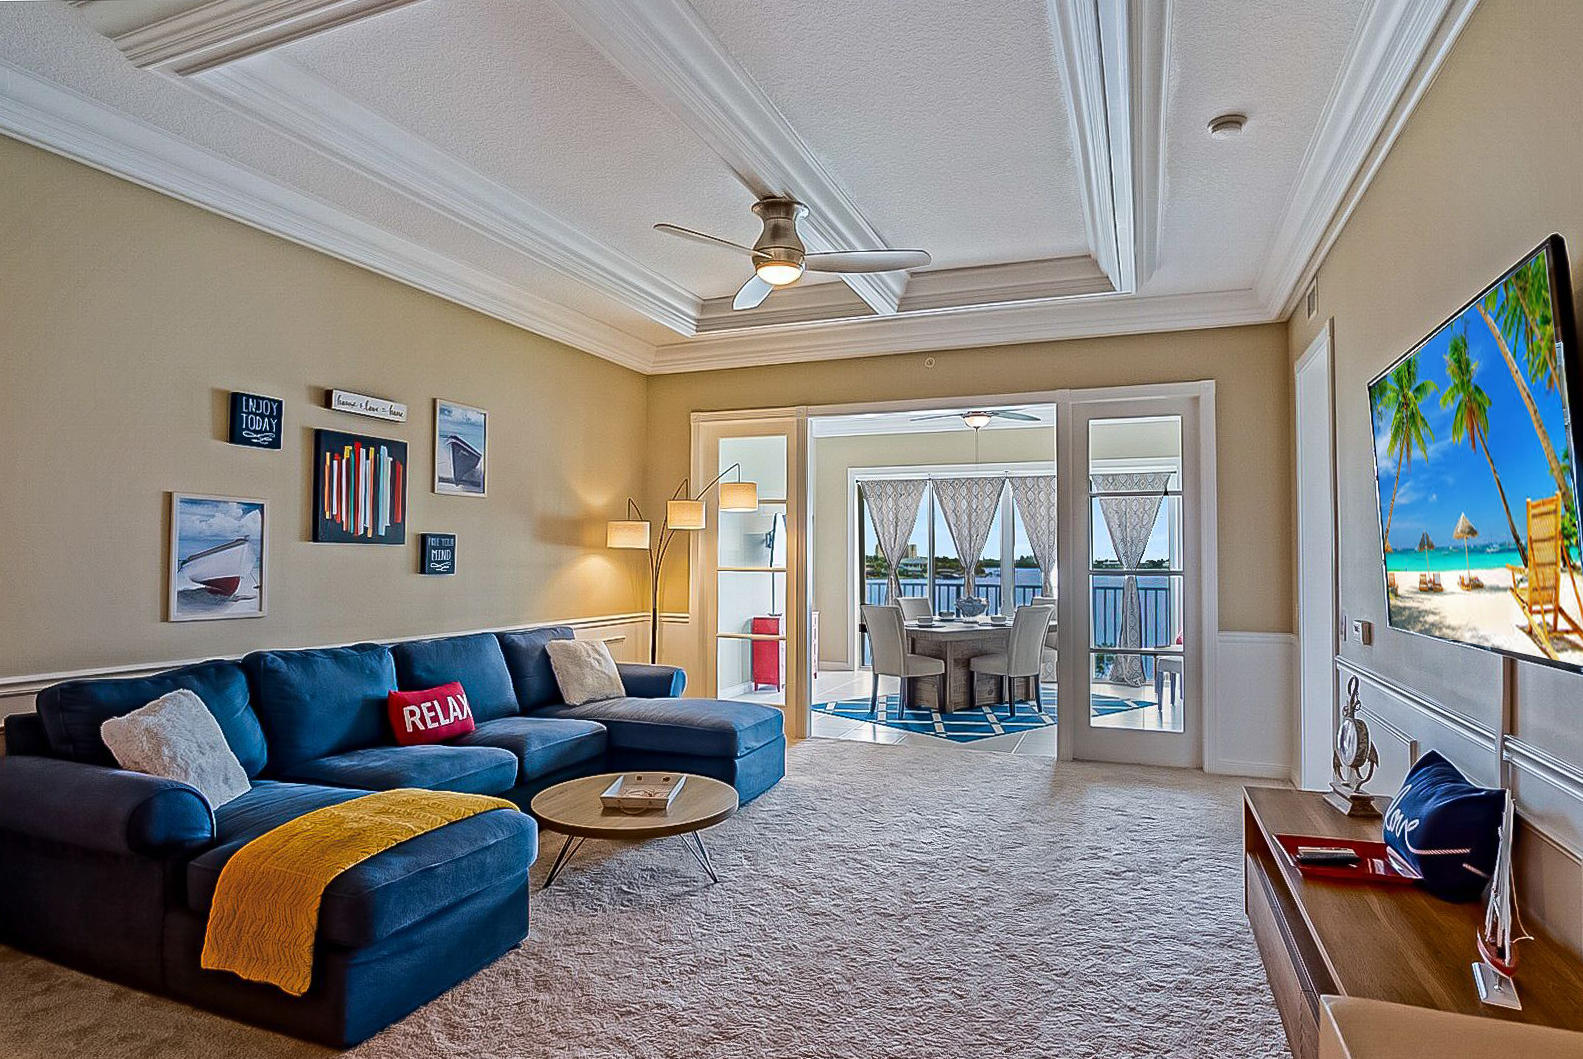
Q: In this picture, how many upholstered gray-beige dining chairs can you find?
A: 4